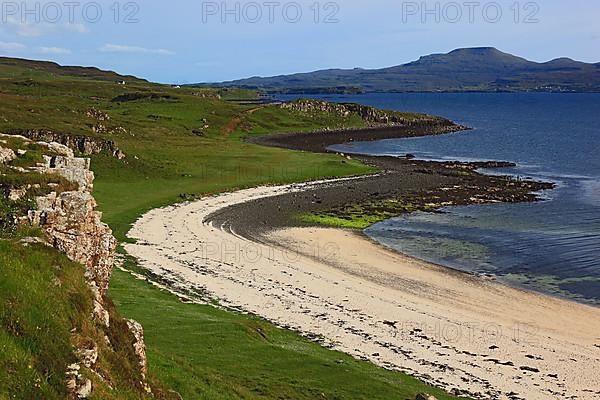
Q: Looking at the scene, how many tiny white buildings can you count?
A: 2